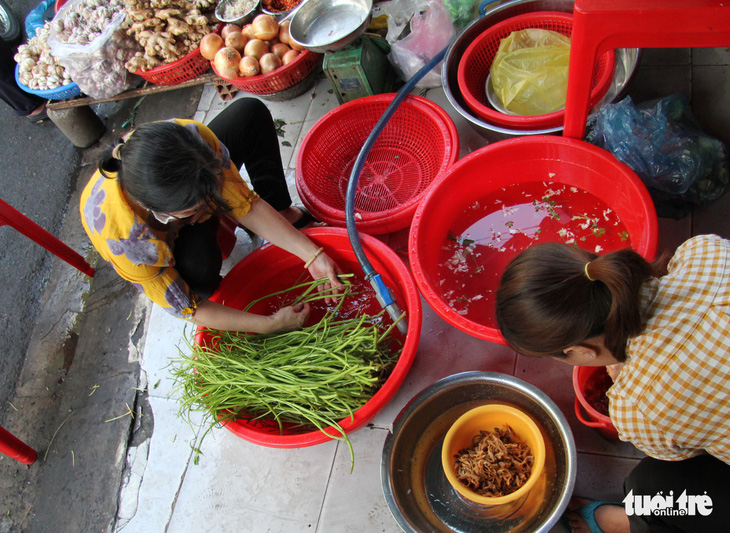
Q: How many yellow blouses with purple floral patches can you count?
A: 1